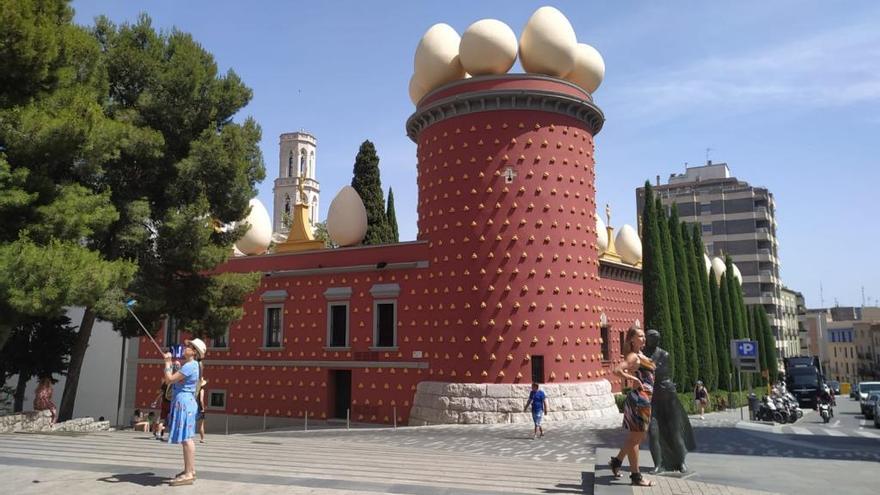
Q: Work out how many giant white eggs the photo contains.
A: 12